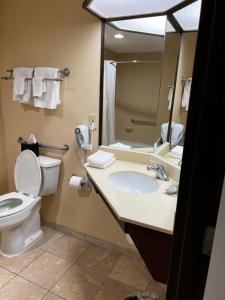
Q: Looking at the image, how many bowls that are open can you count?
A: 1